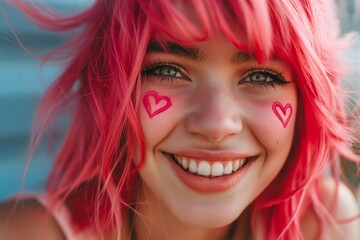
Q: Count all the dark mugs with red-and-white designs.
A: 0